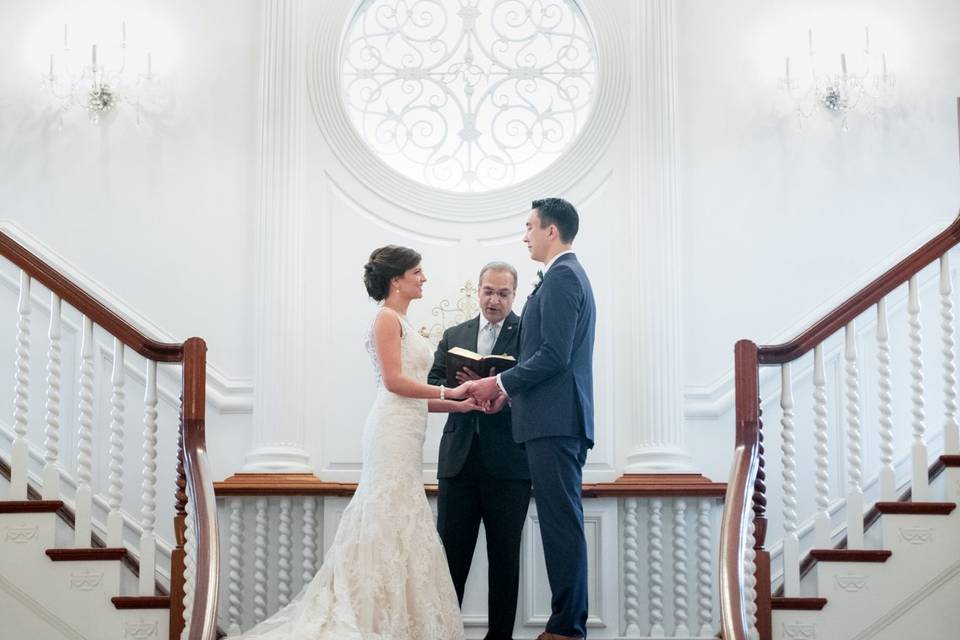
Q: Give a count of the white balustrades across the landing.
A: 8